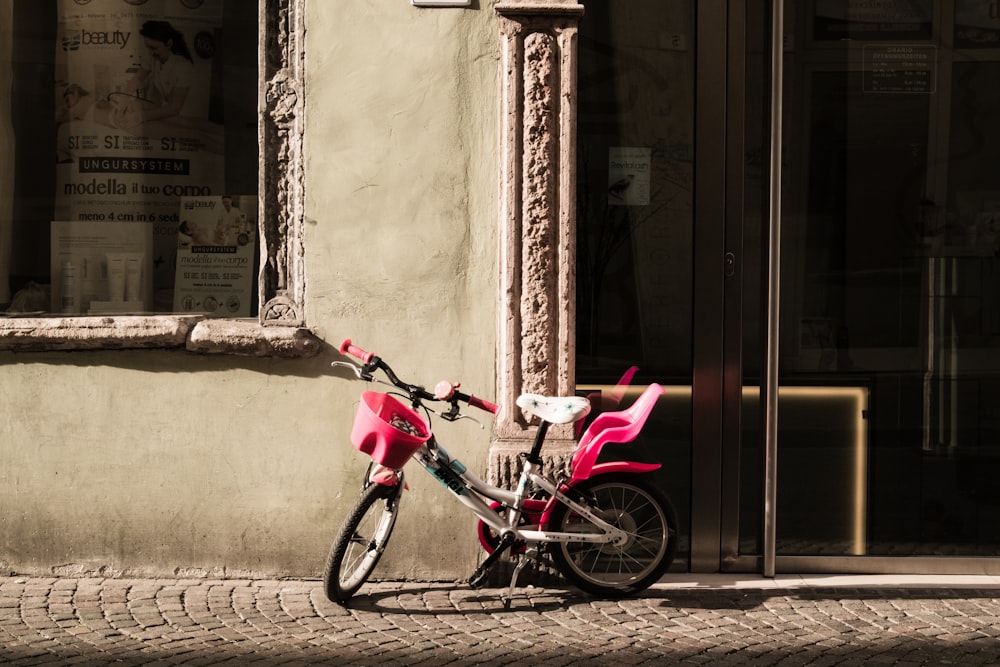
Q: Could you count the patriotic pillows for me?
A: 0